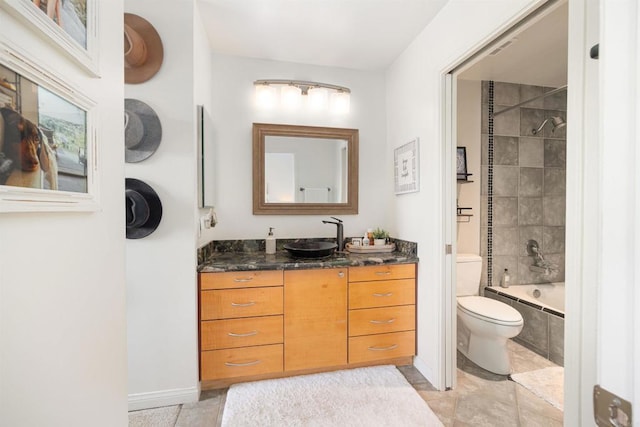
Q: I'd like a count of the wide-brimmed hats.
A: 3